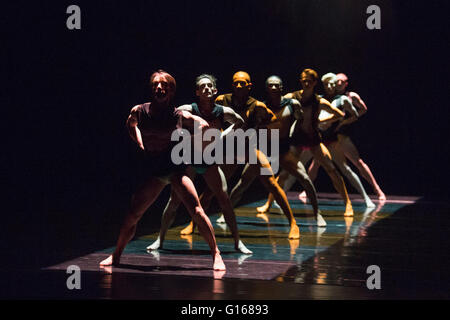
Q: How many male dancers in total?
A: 7